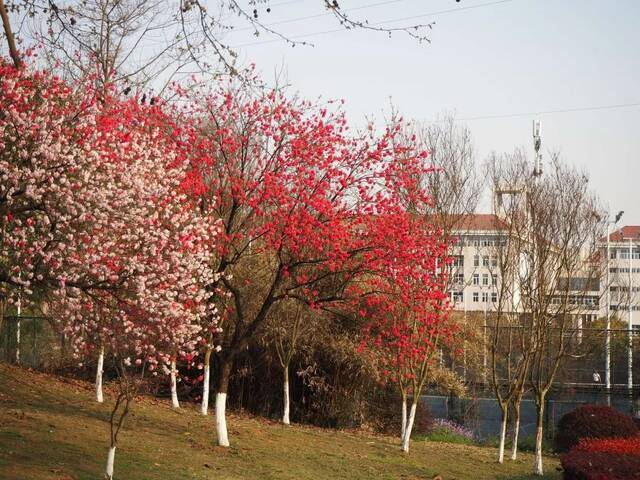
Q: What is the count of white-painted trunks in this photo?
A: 11